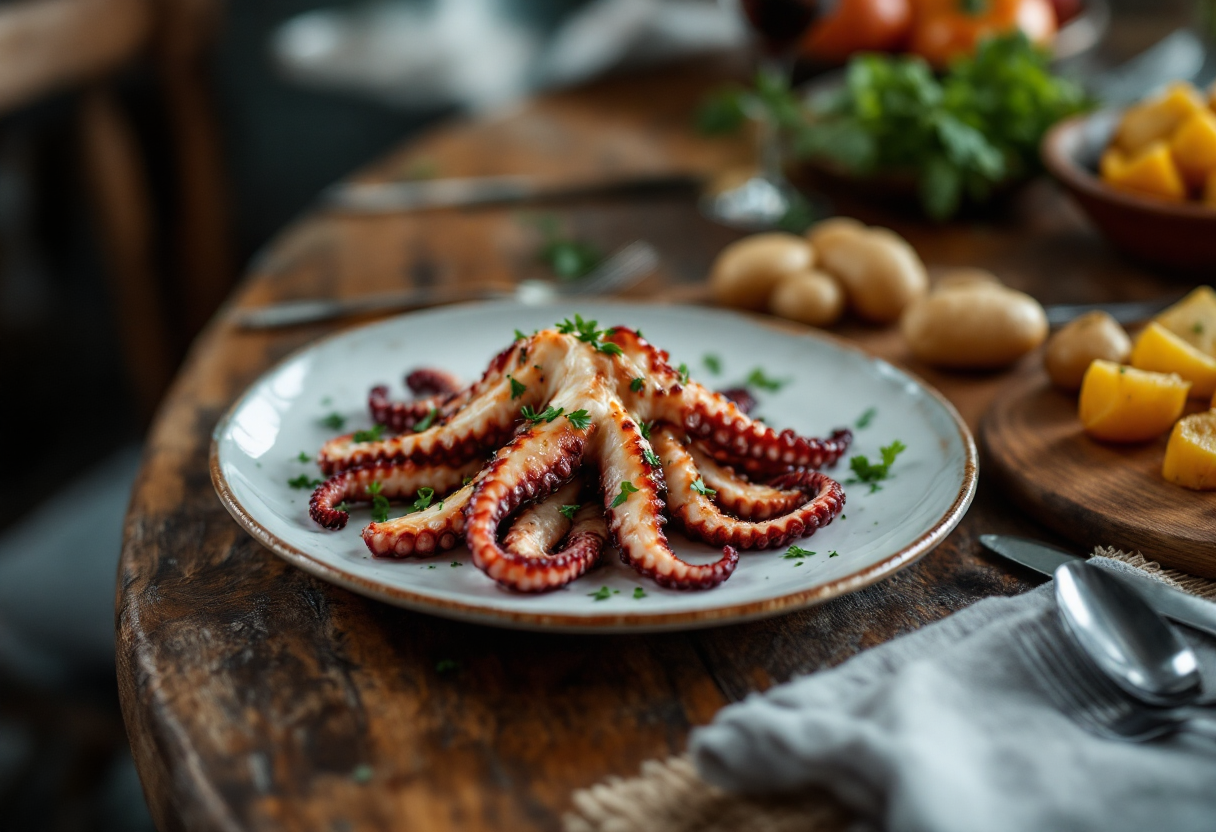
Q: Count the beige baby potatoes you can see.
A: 7